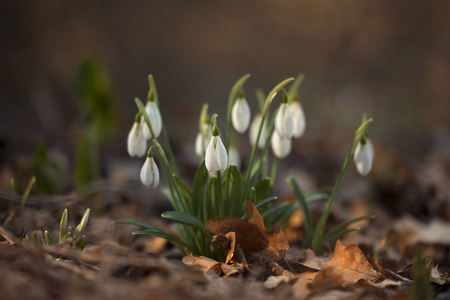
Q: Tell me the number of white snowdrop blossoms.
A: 12